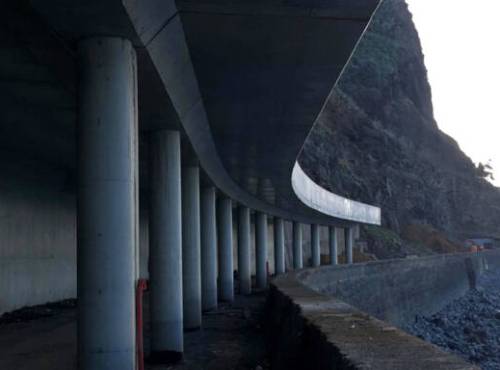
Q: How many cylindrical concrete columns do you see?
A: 12